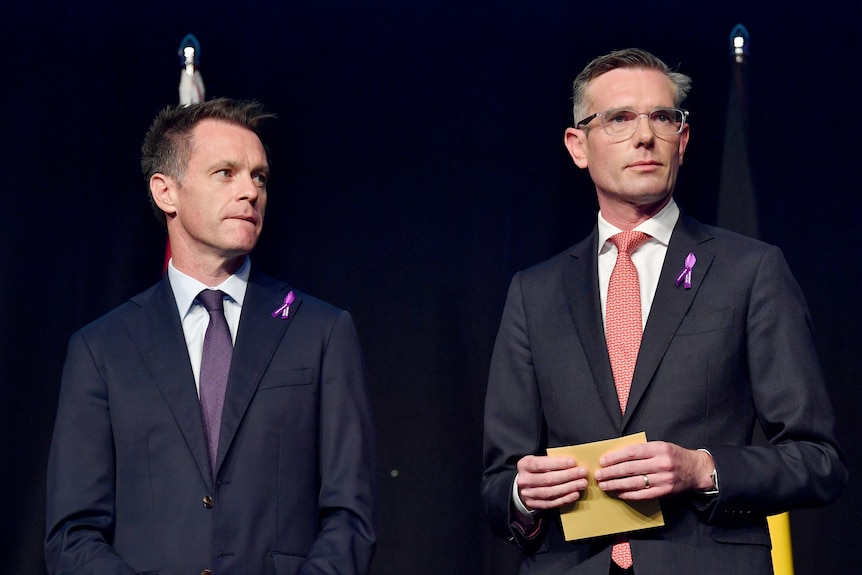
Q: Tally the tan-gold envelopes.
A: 1